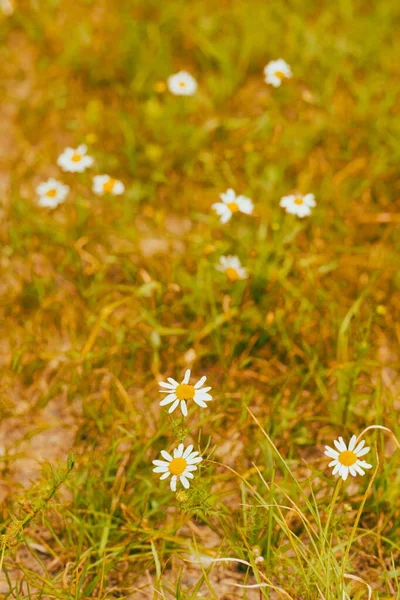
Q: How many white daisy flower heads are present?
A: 11